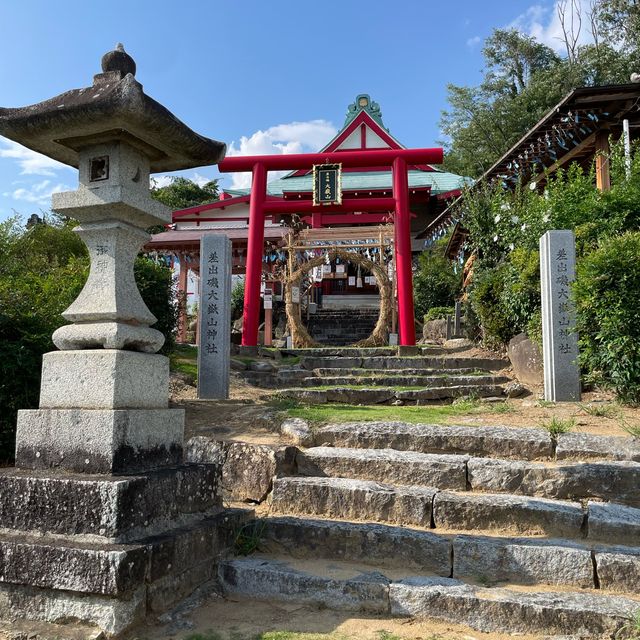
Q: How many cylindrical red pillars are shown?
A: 2